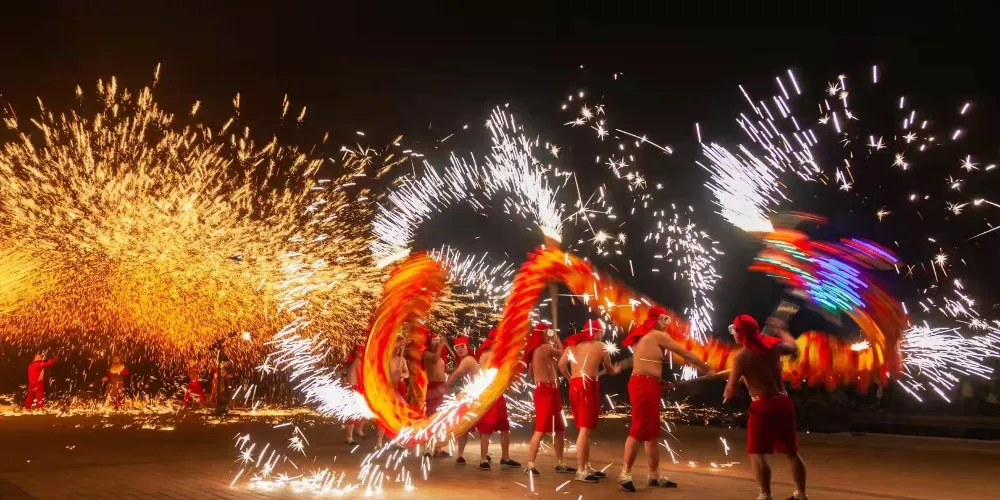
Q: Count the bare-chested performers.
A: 9